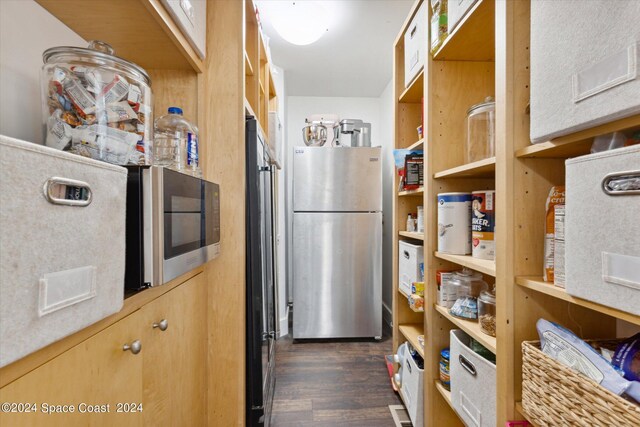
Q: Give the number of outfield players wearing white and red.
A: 0